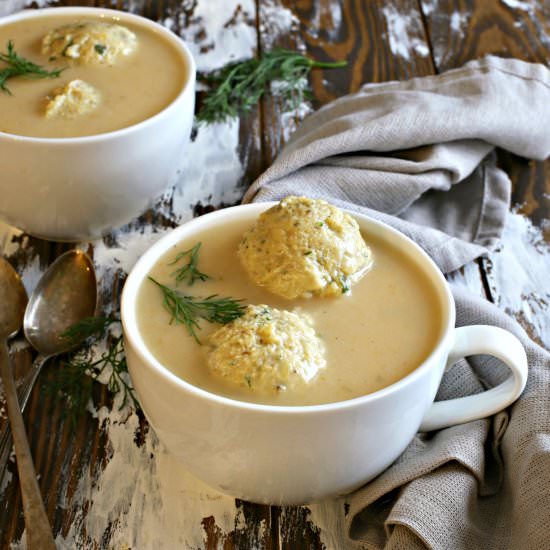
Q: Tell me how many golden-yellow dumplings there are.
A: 4